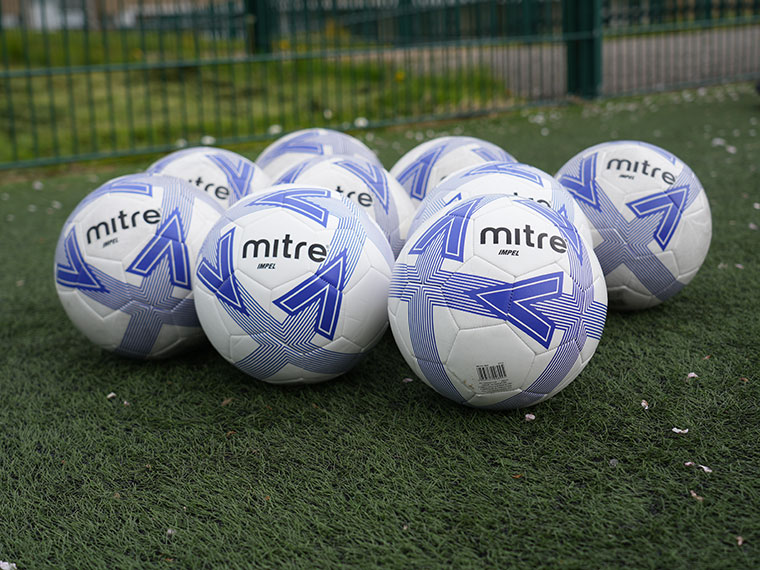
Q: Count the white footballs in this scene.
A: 9